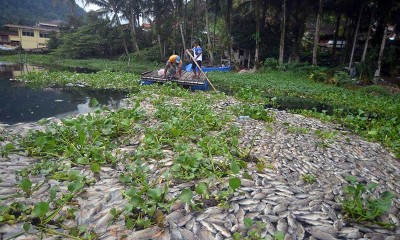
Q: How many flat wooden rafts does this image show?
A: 1